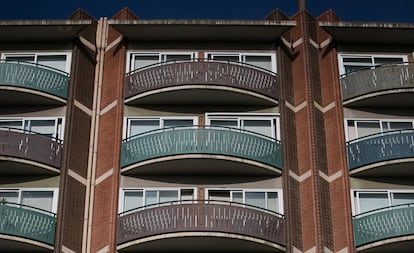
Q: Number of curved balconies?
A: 9